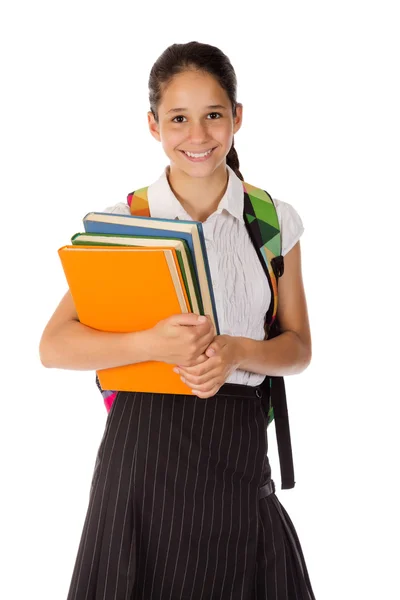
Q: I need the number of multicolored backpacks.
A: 1